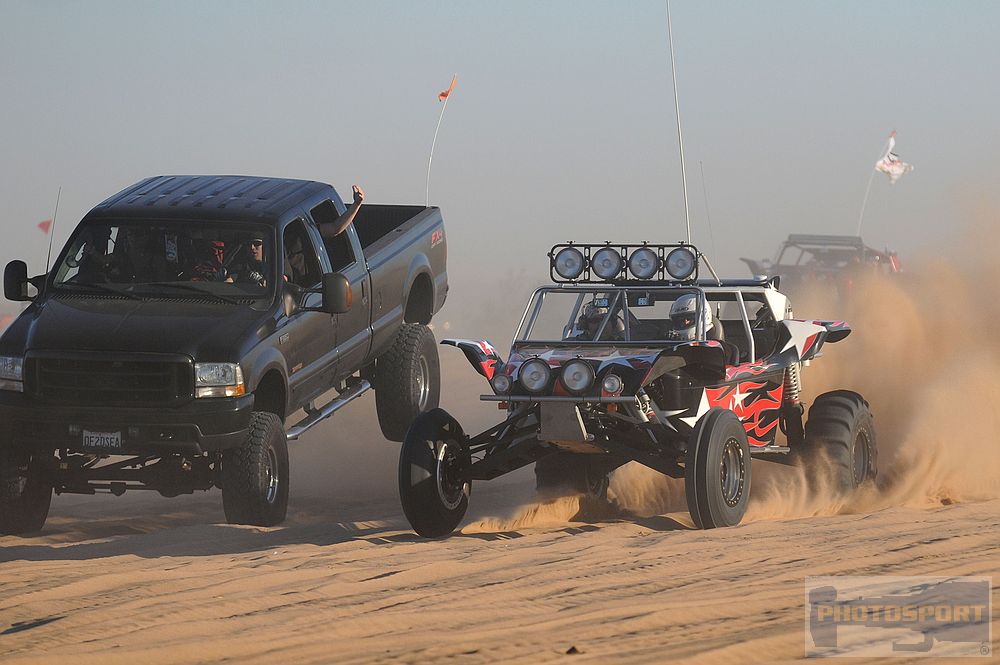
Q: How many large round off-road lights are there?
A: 6